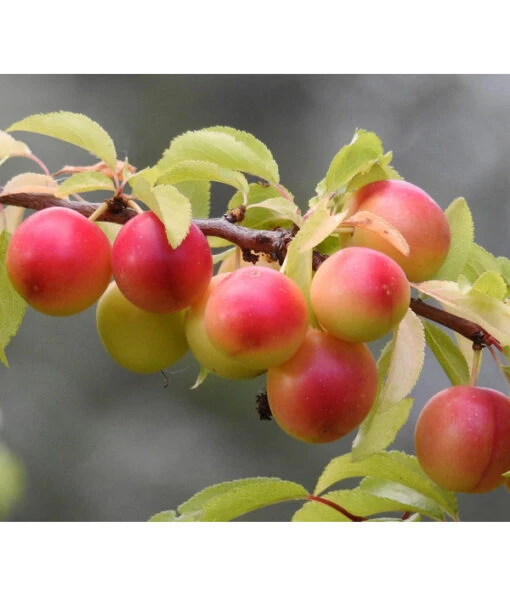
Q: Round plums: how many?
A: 9